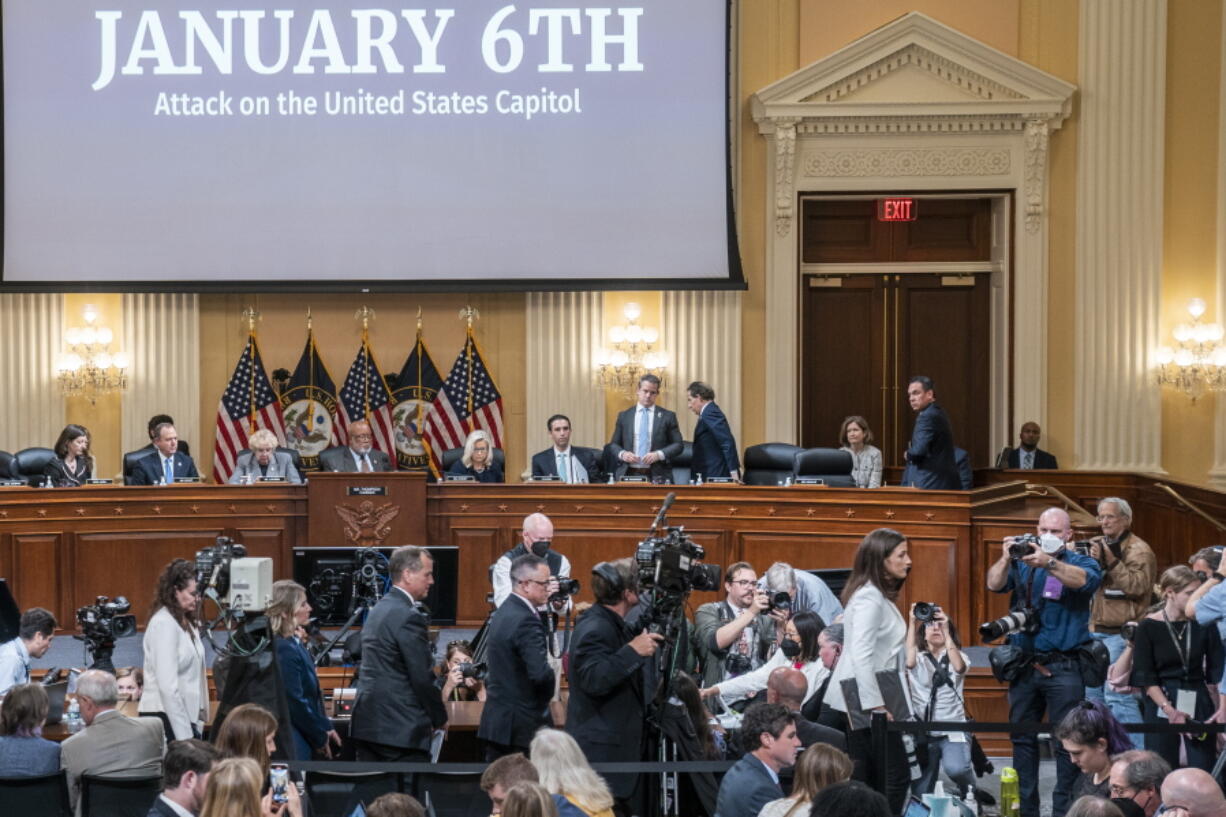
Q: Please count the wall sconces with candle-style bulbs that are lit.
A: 3